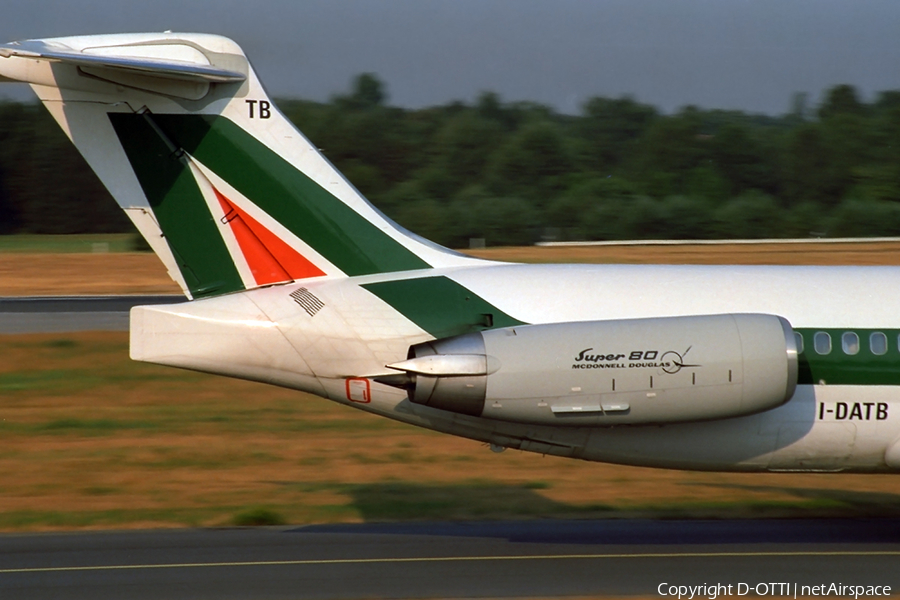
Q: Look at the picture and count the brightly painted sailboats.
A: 0